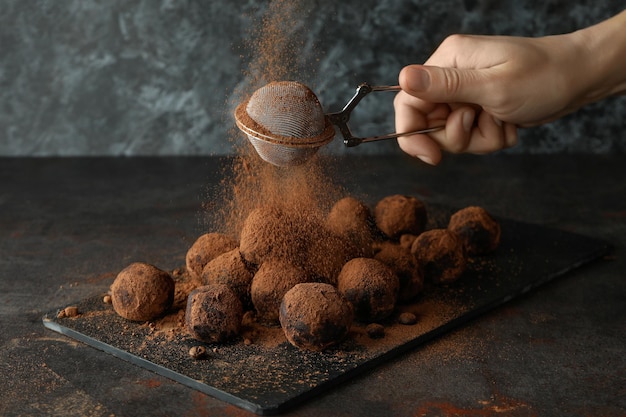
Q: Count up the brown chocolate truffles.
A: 14